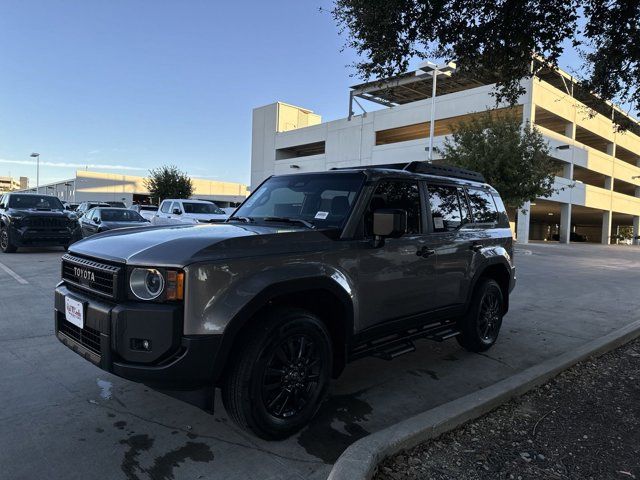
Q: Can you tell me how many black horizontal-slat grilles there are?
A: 2